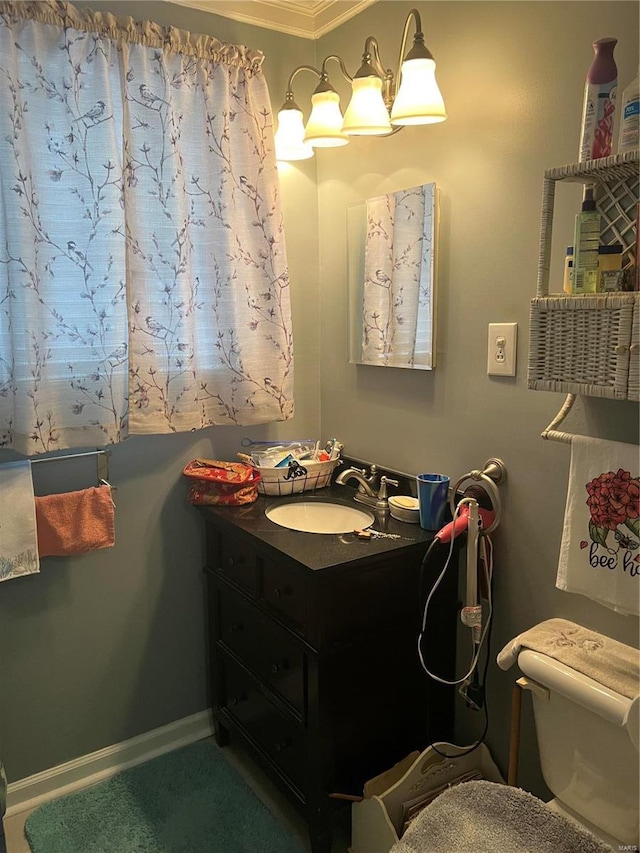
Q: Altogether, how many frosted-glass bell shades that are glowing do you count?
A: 4